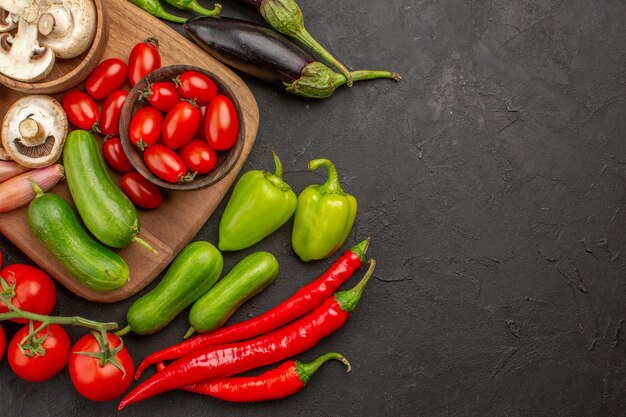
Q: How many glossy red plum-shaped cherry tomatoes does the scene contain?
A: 13